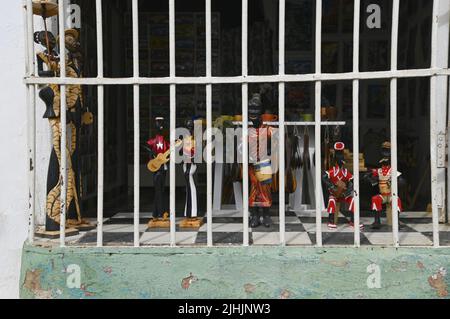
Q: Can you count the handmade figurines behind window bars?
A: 7